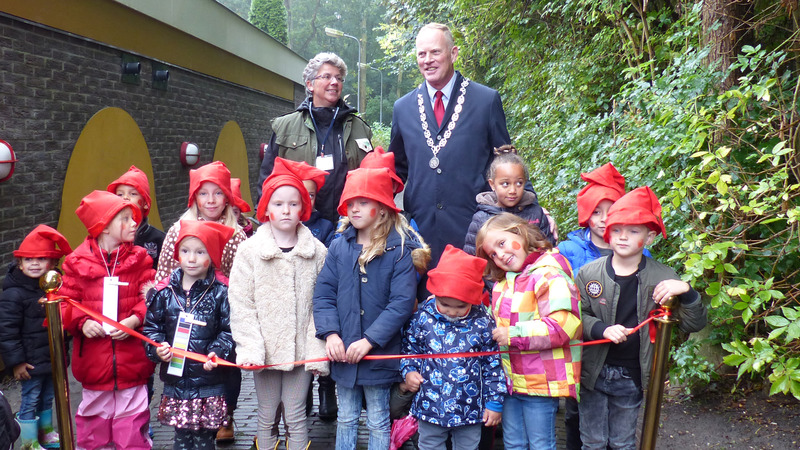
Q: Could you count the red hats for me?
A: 13